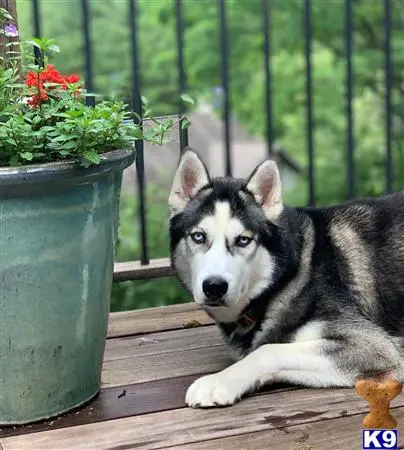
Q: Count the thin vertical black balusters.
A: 9